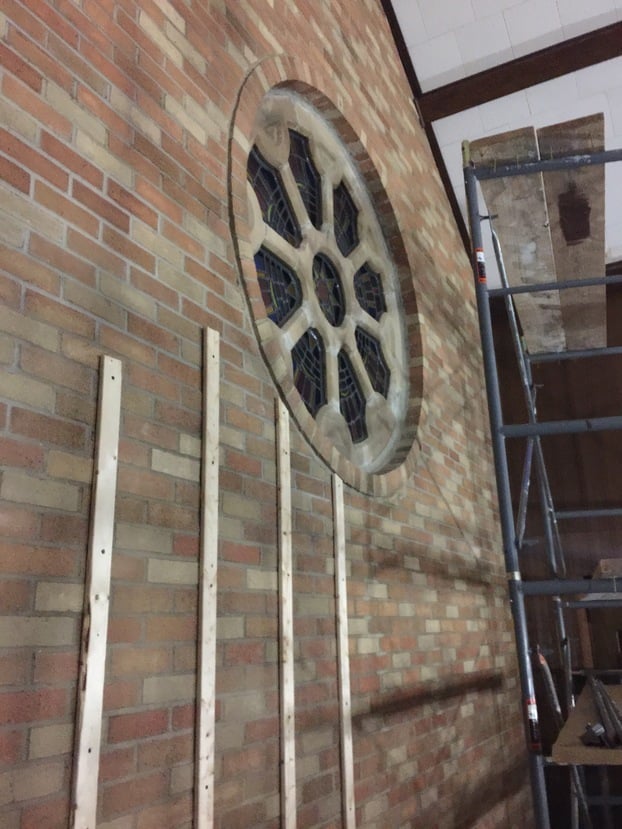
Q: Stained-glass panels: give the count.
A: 9